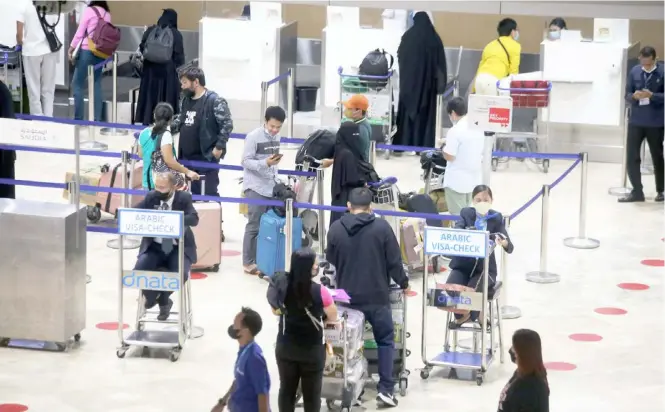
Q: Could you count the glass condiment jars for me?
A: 0